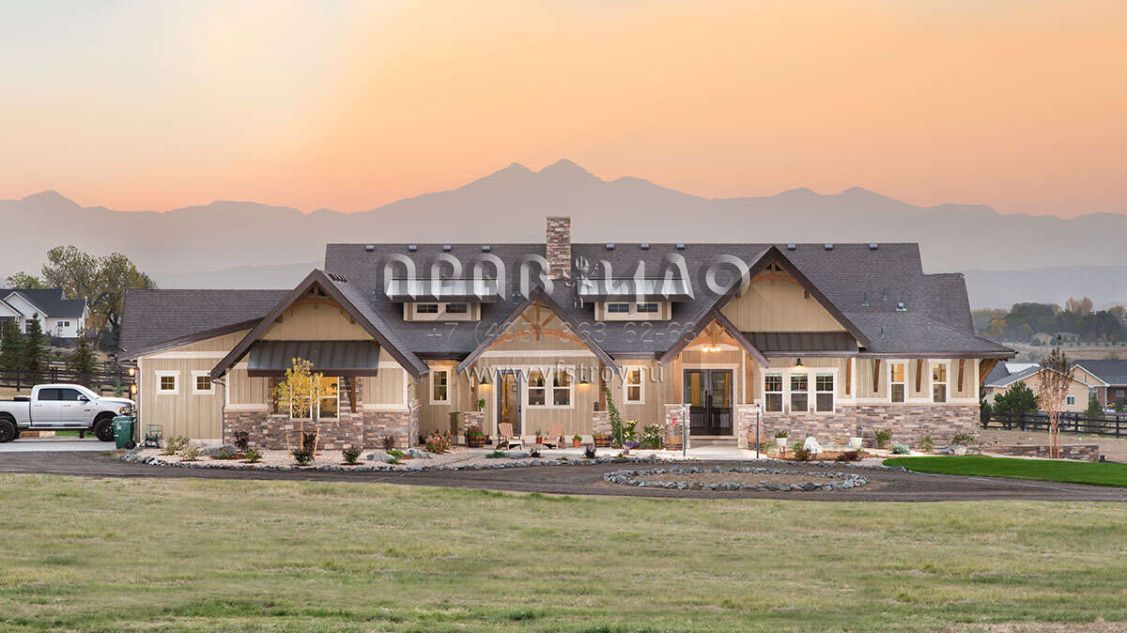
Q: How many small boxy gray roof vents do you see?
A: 10